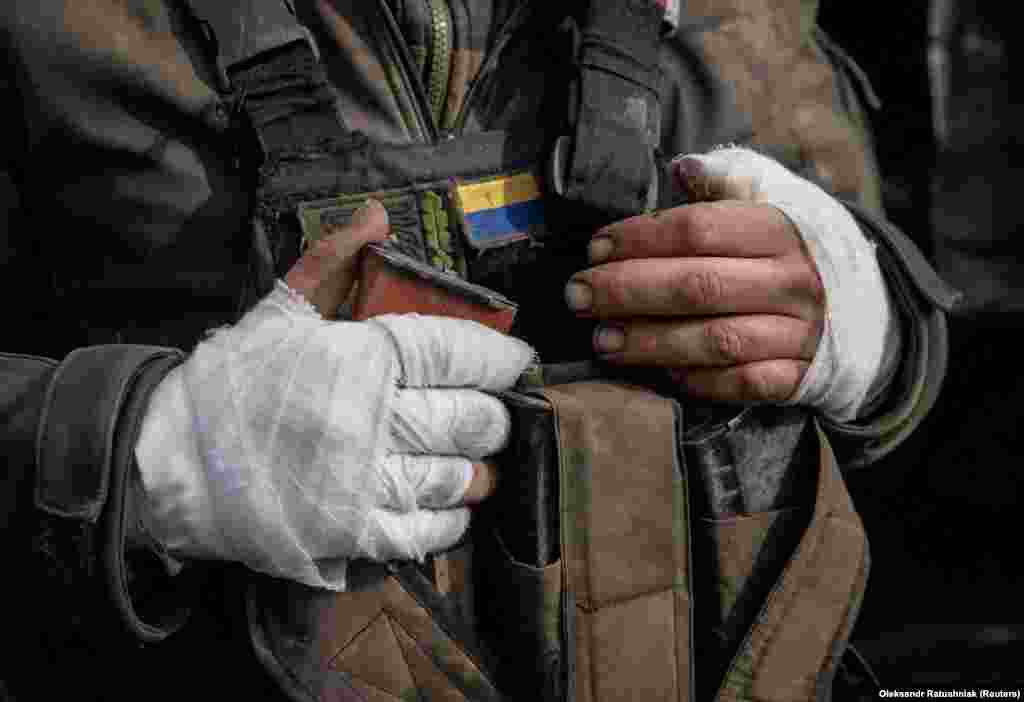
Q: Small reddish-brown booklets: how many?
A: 1